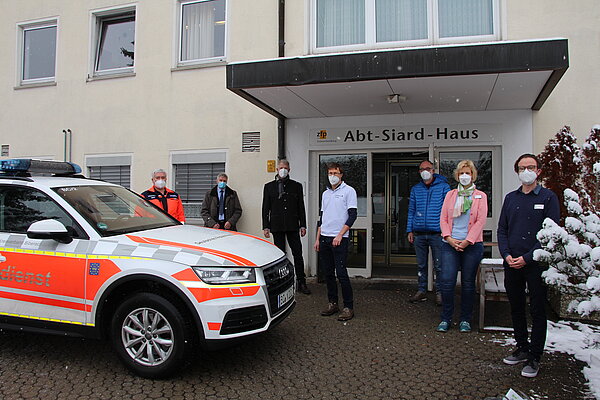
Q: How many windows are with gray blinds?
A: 2